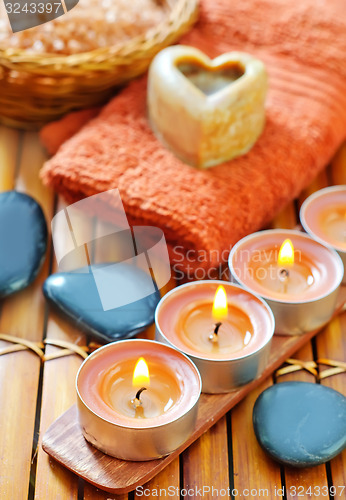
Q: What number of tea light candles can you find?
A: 4